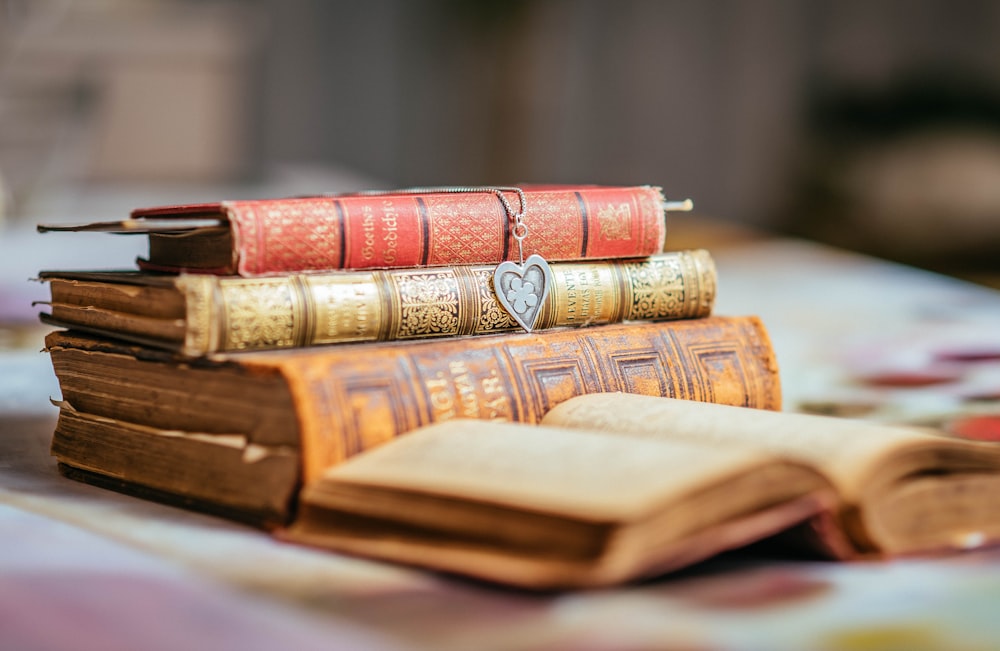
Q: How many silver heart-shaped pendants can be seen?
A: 1